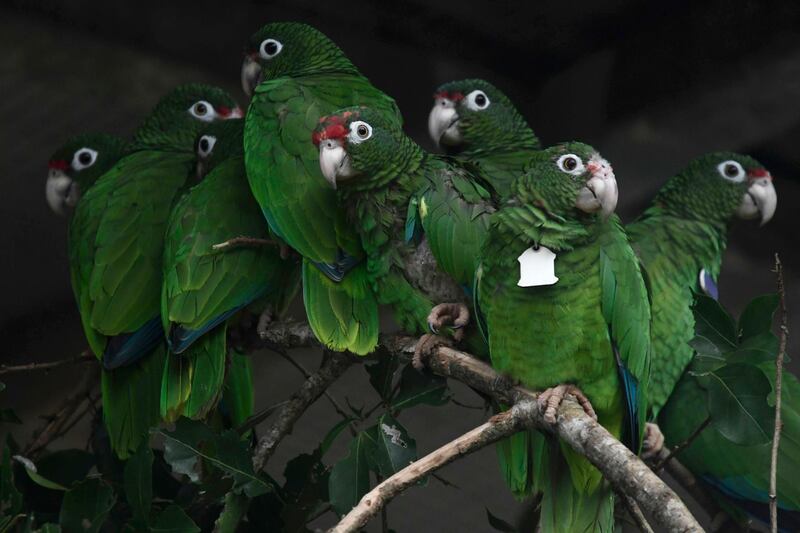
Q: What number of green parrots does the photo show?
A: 8